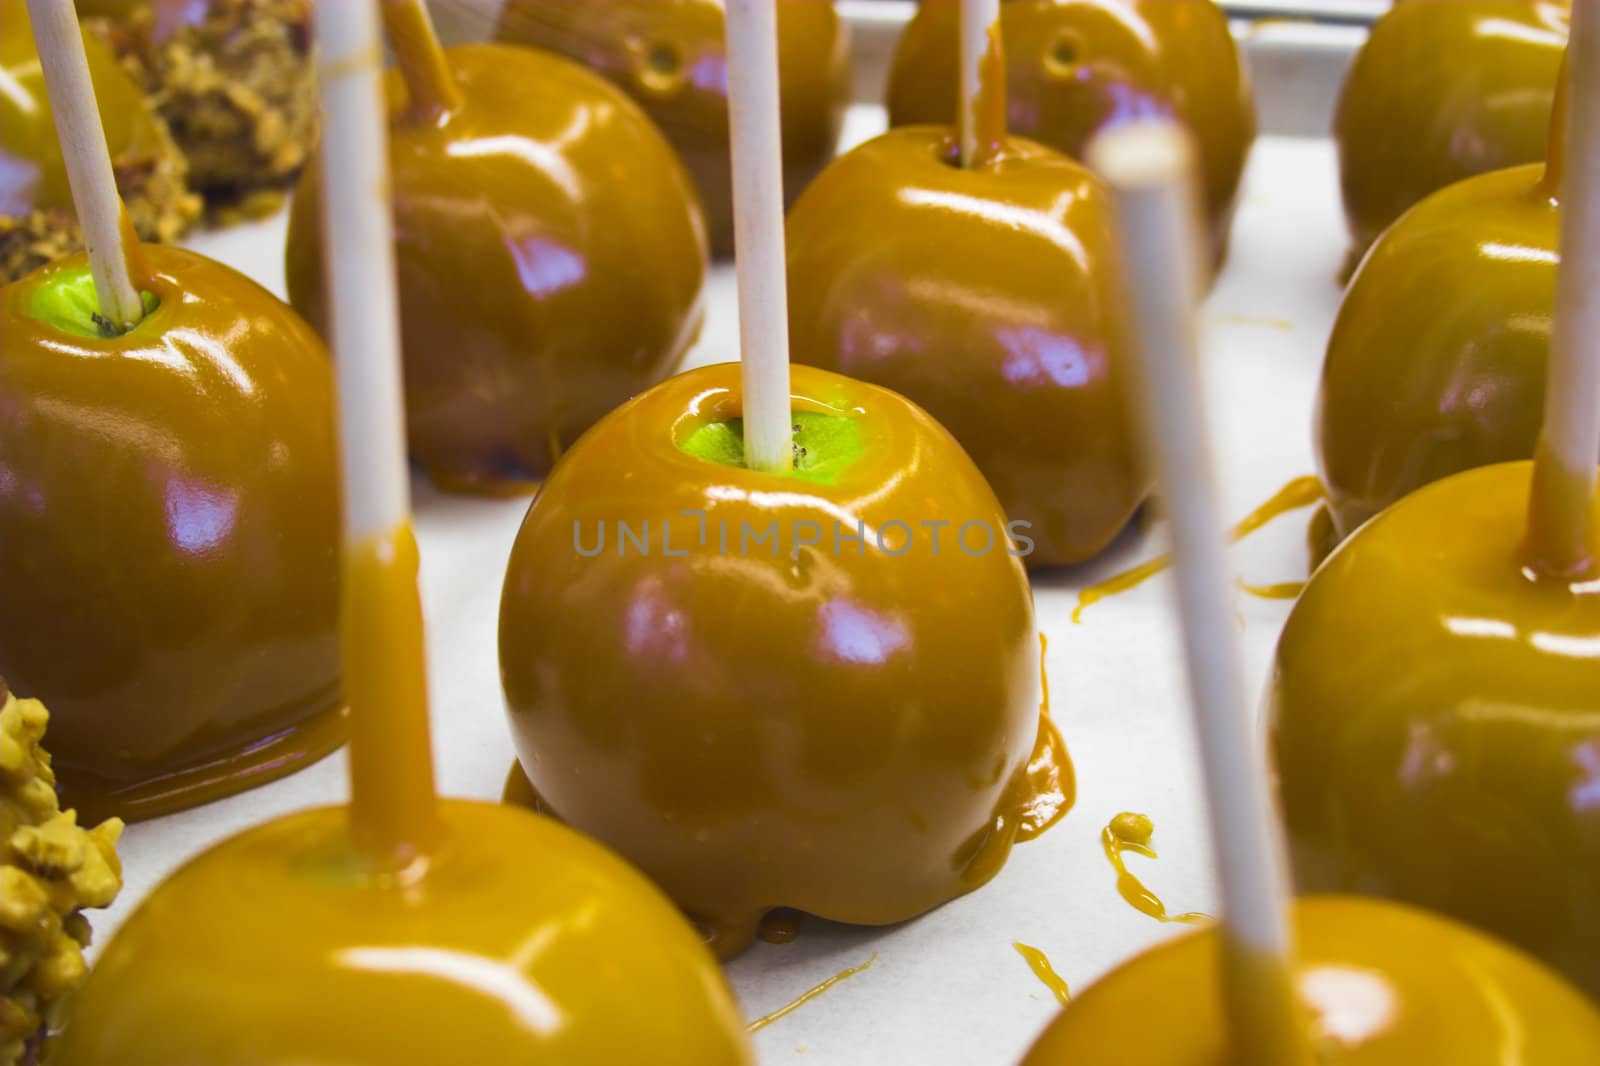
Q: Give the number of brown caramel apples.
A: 11